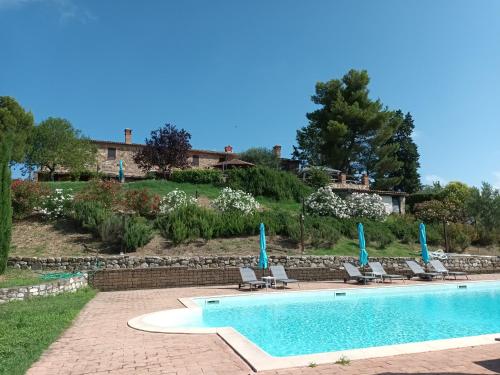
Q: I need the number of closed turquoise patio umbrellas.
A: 4